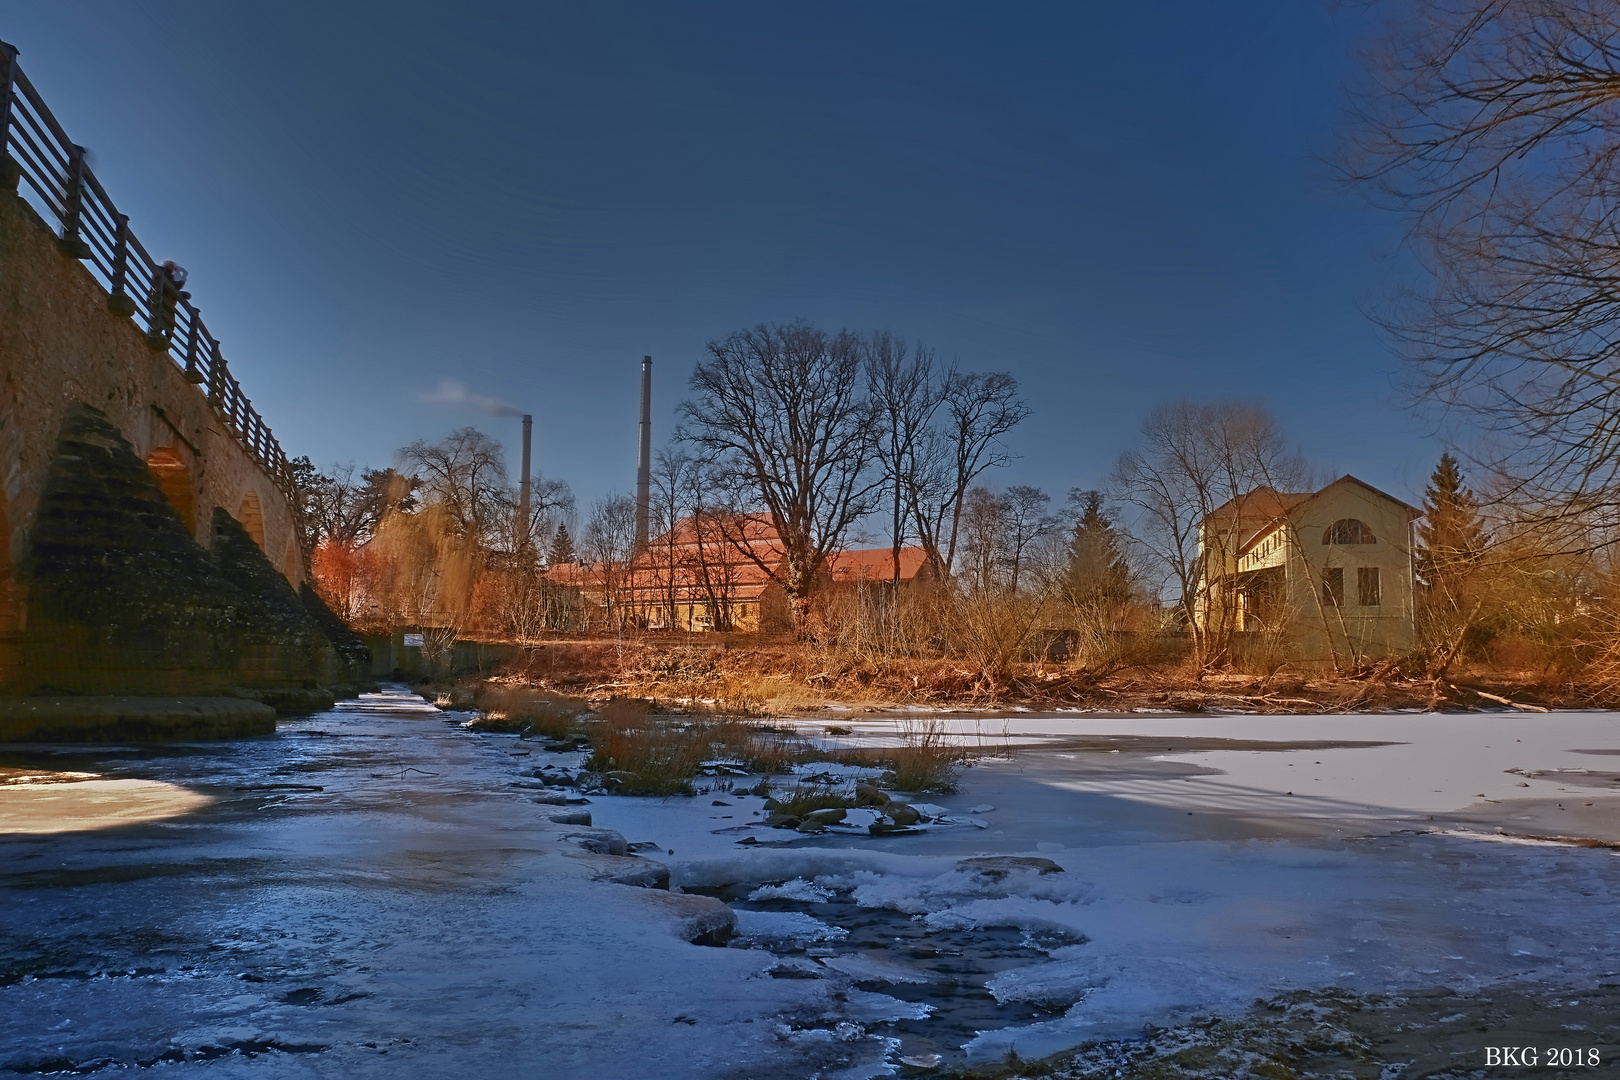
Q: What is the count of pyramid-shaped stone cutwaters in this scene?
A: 3